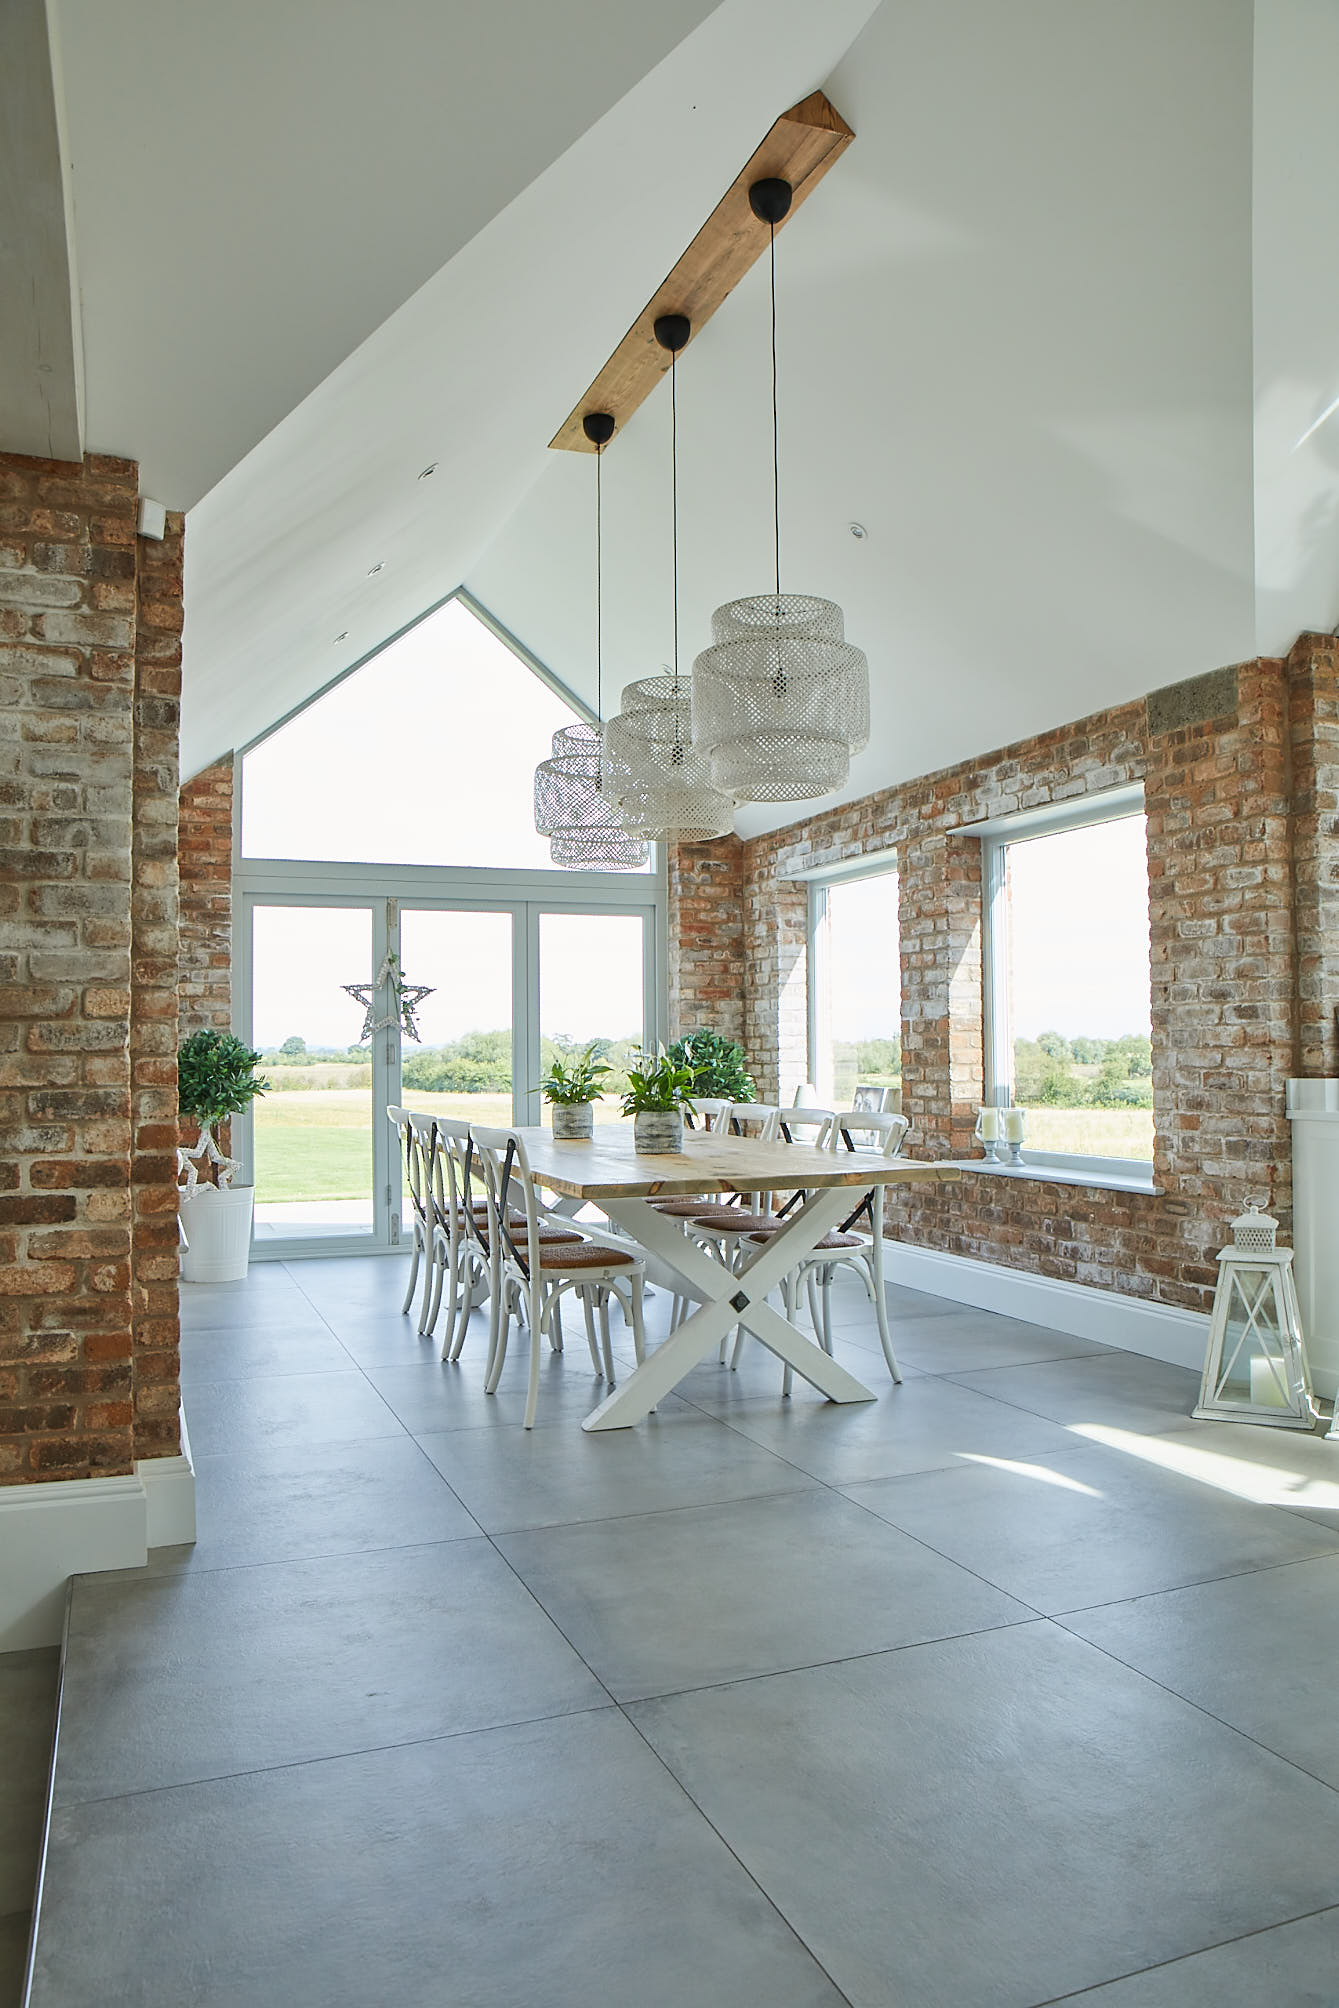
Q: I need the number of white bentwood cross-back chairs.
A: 8